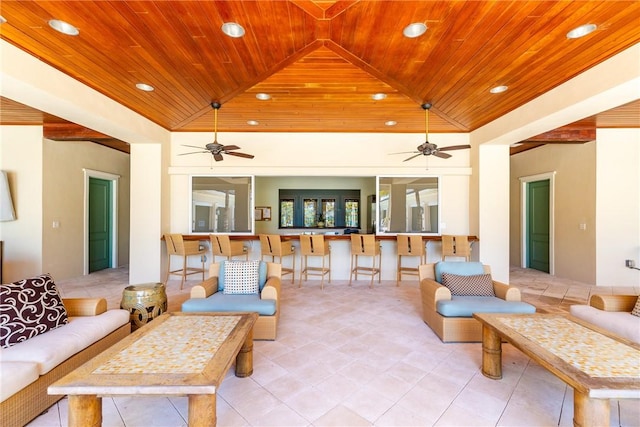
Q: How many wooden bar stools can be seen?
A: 7